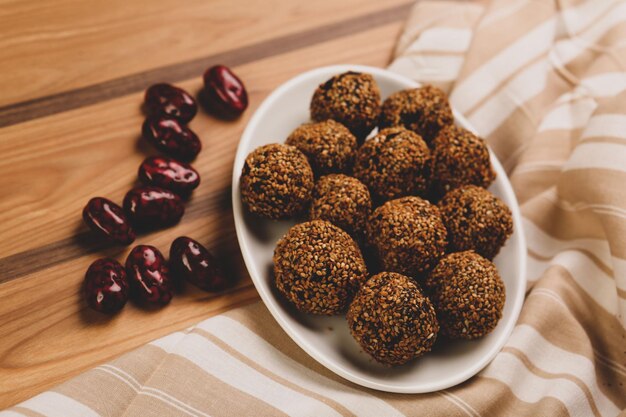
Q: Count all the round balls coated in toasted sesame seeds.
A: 12